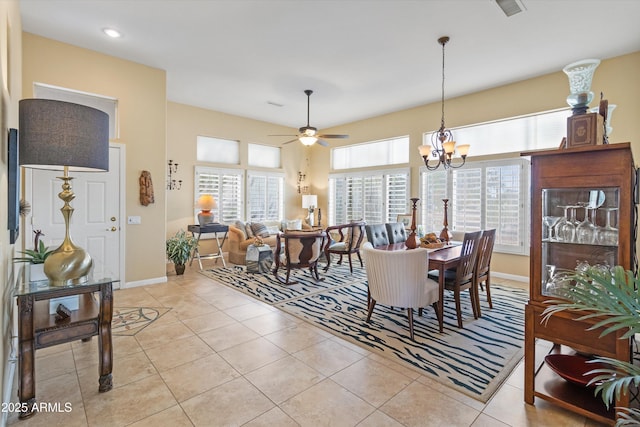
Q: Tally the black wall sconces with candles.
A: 2